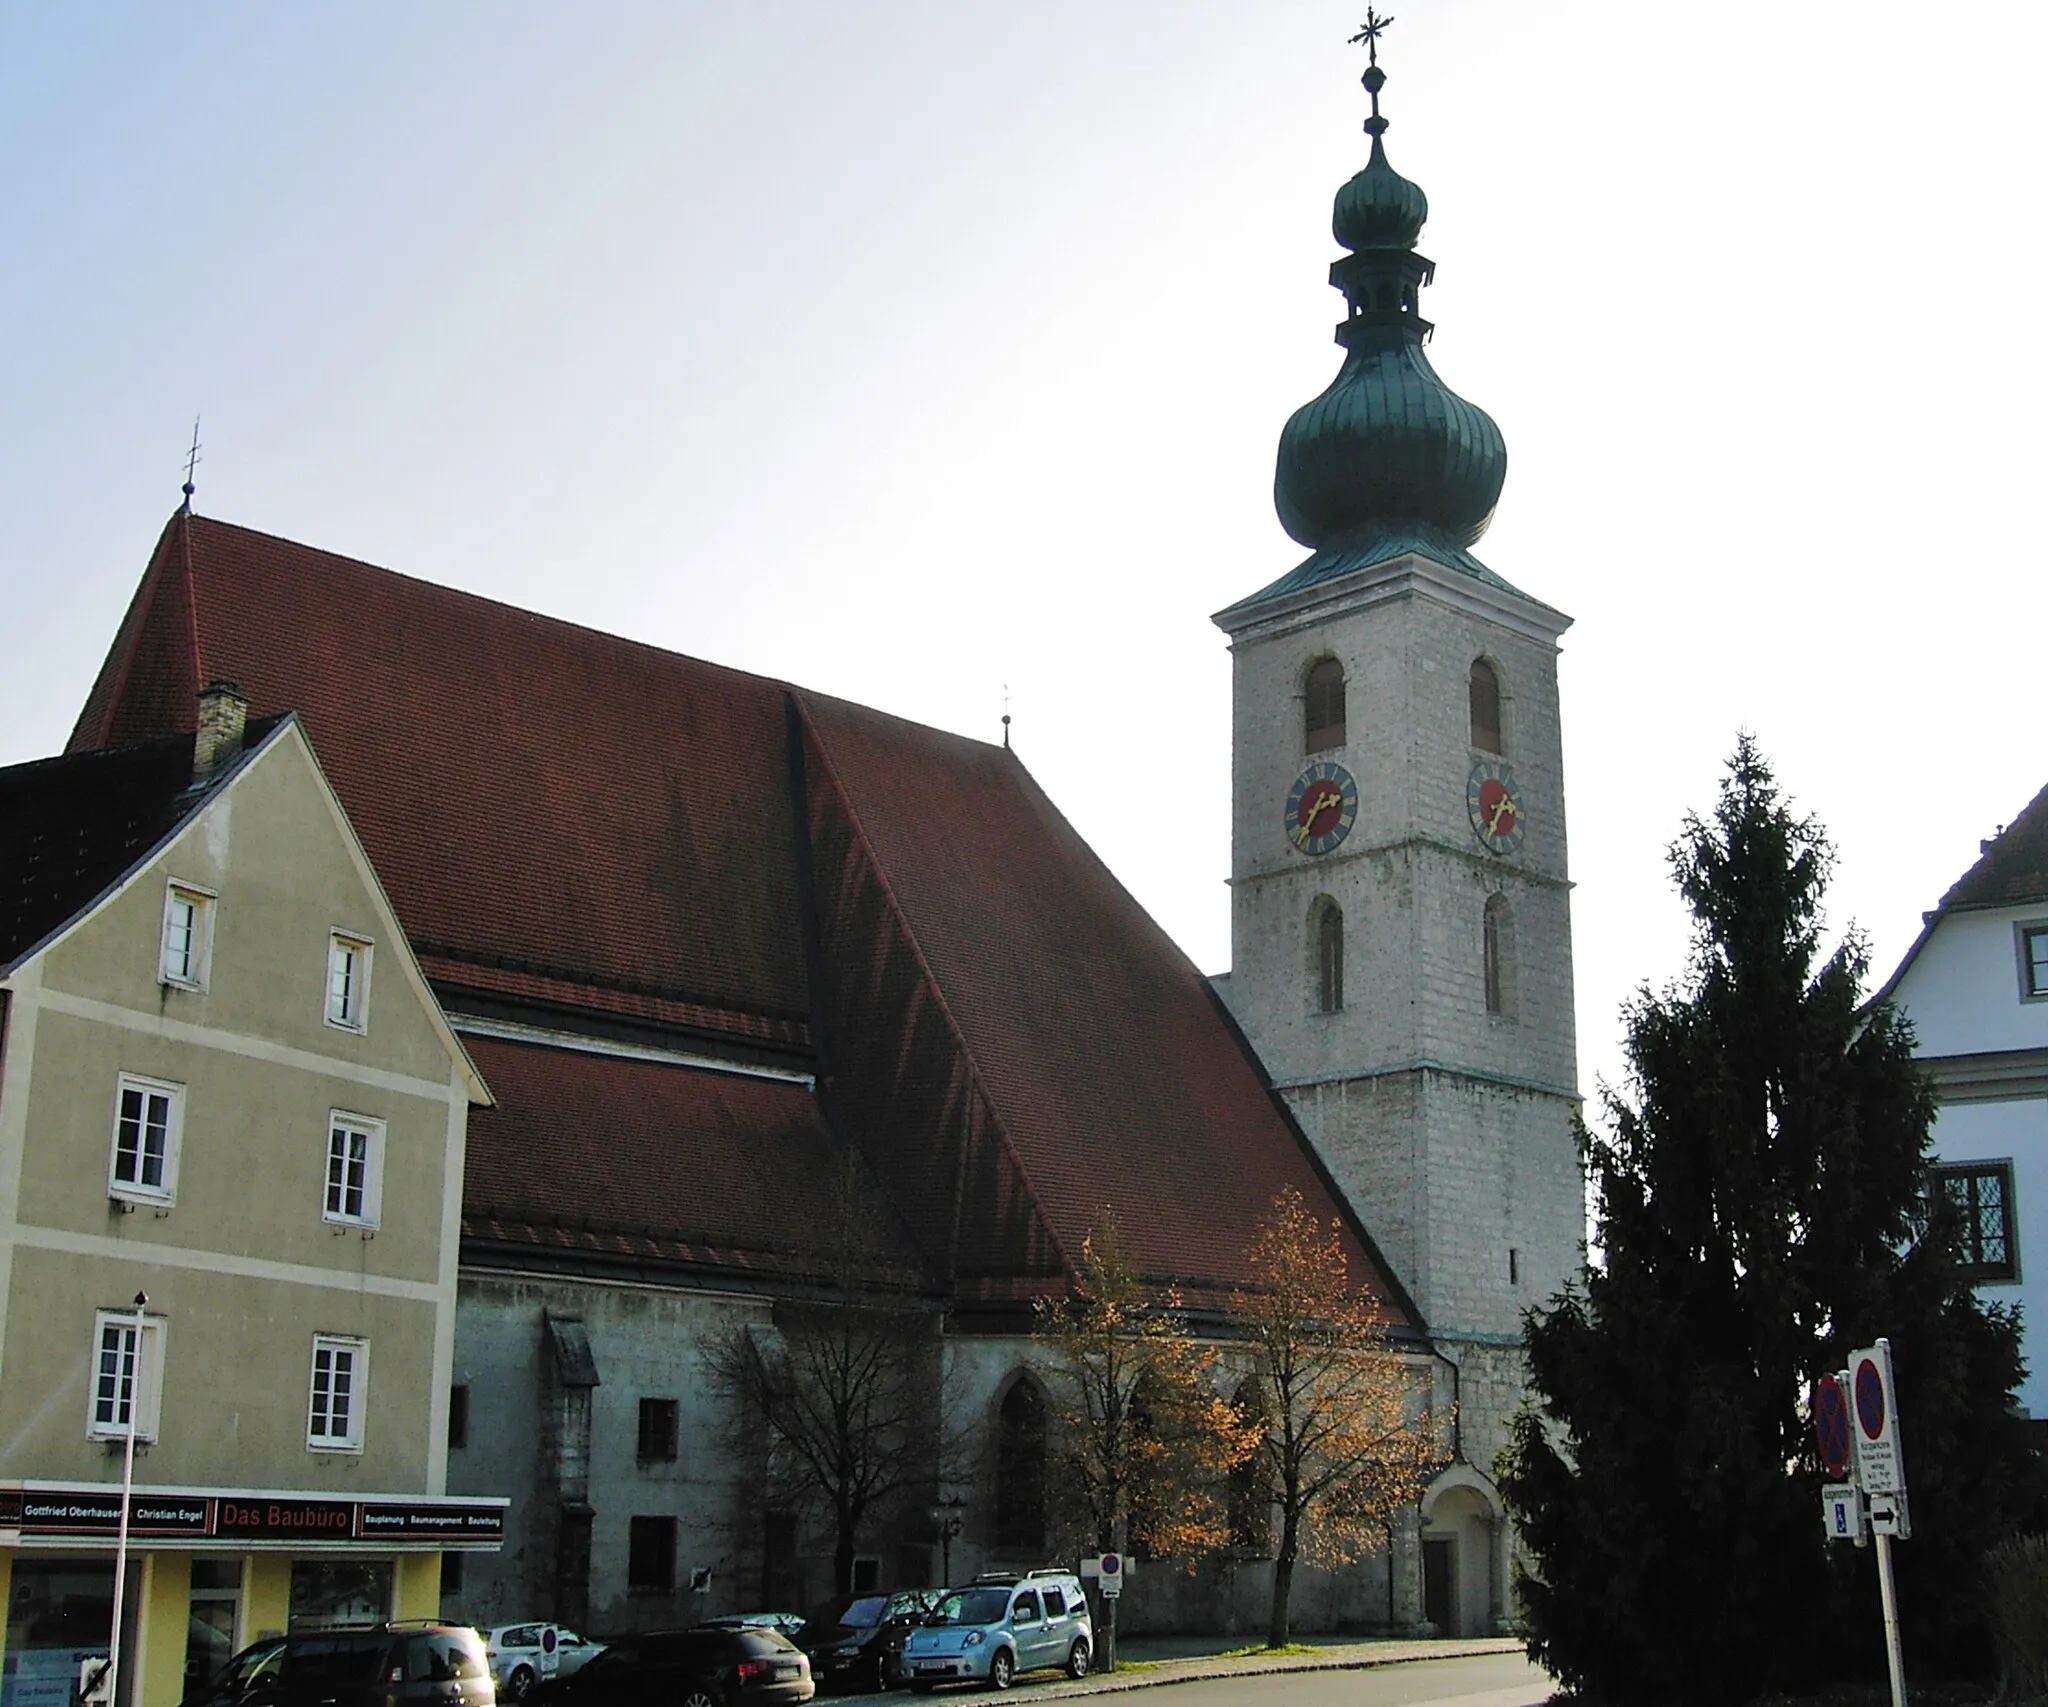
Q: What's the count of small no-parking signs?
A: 2